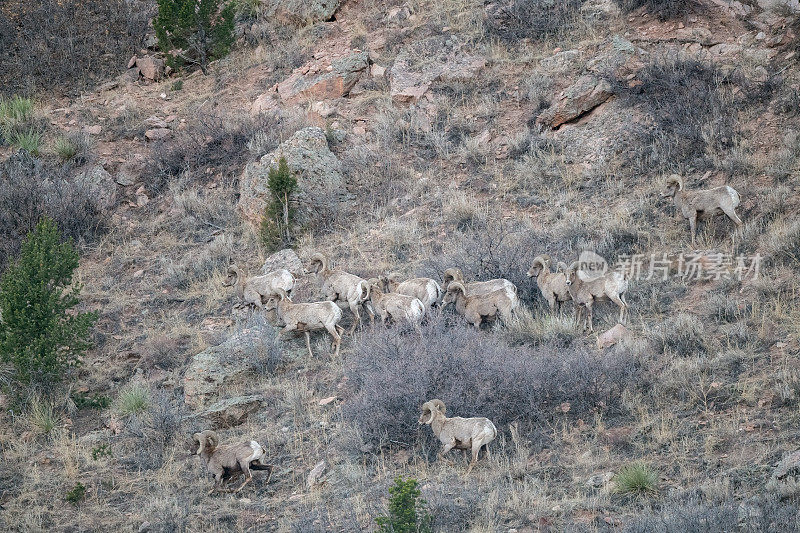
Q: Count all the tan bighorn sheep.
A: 12